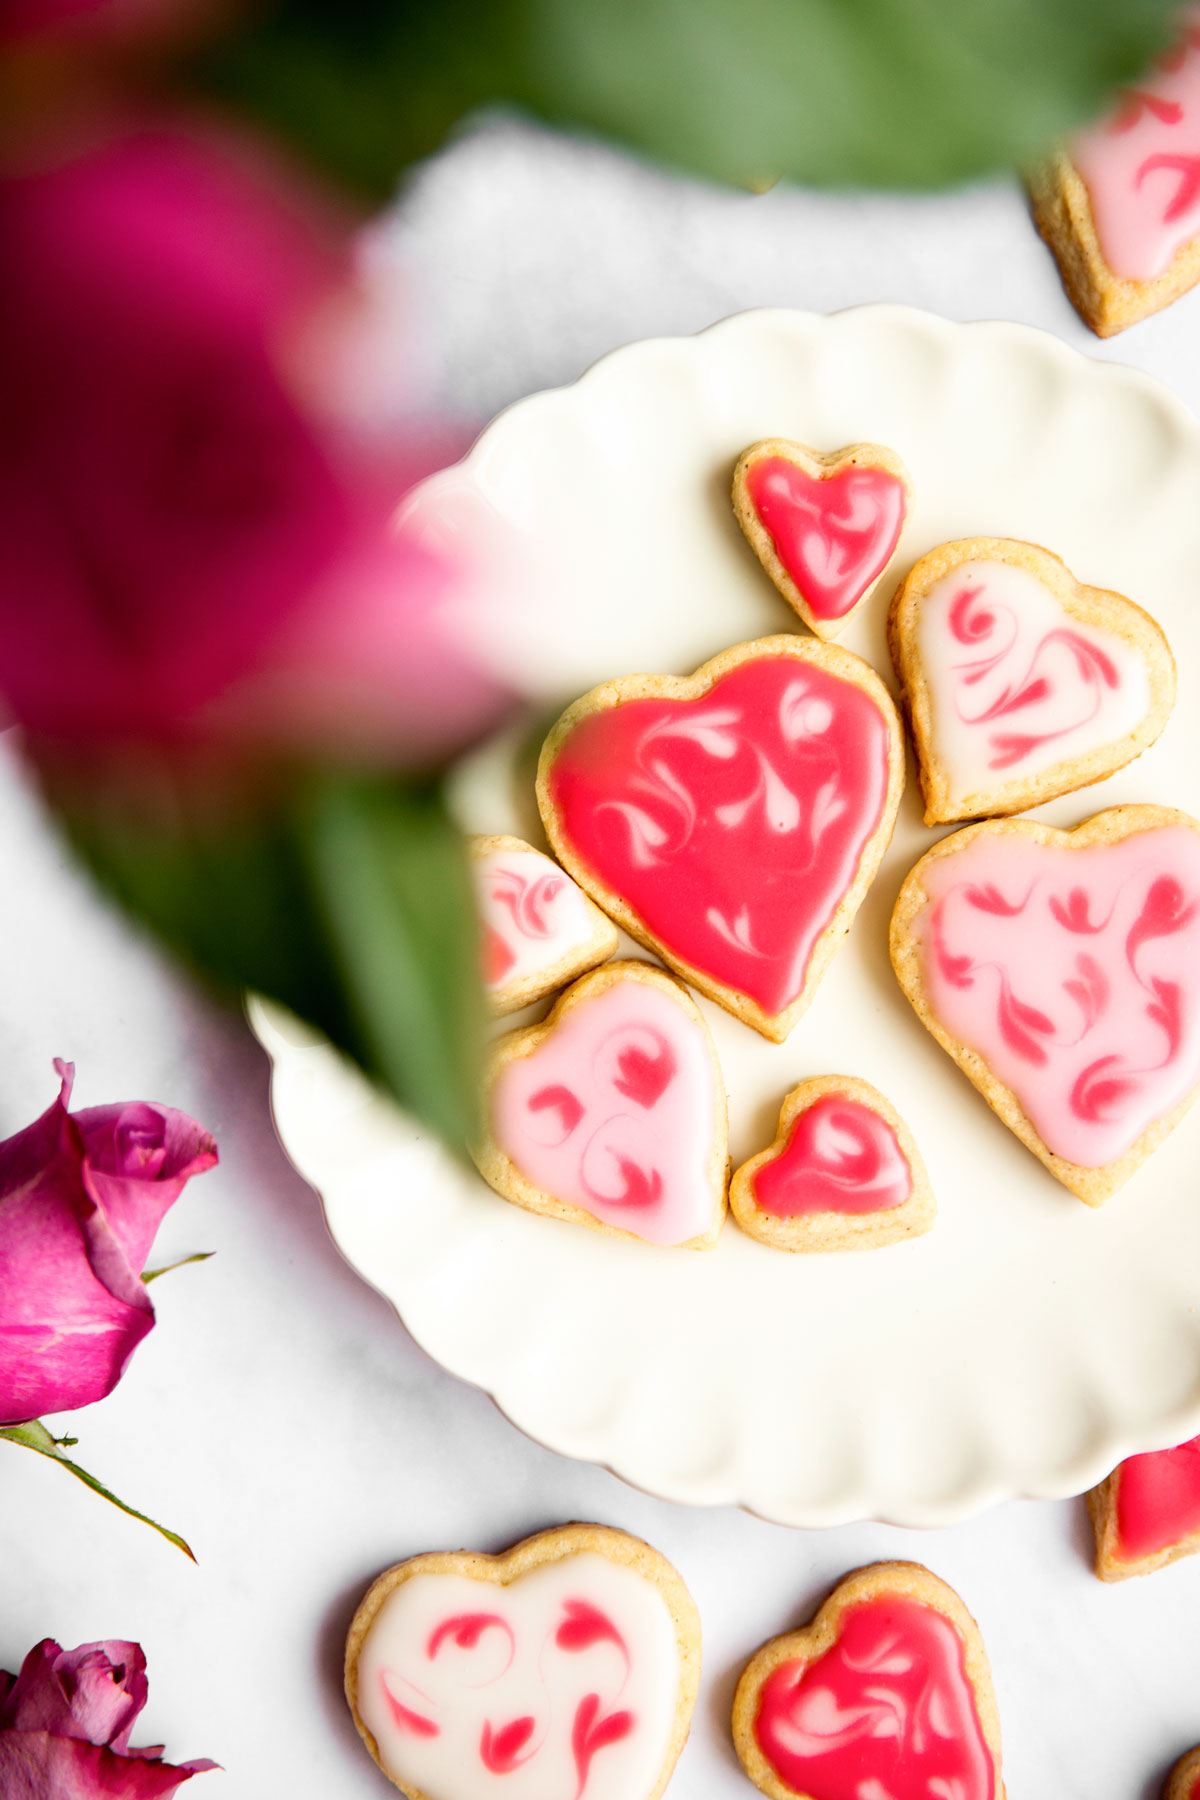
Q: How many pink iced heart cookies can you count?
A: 3